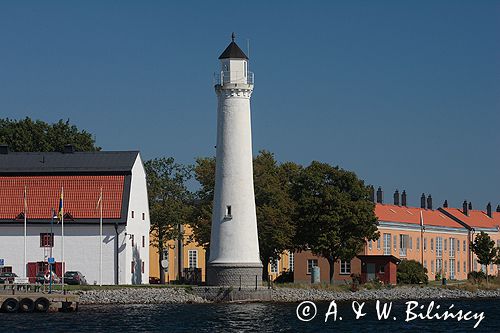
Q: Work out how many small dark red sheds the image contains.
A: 1